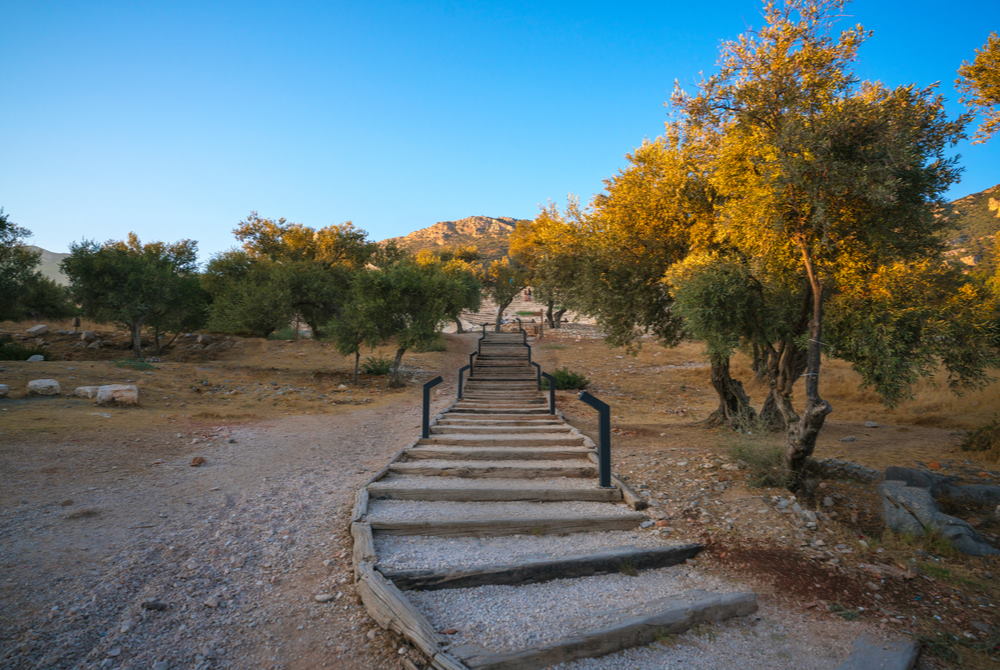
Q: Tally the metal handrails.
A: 11